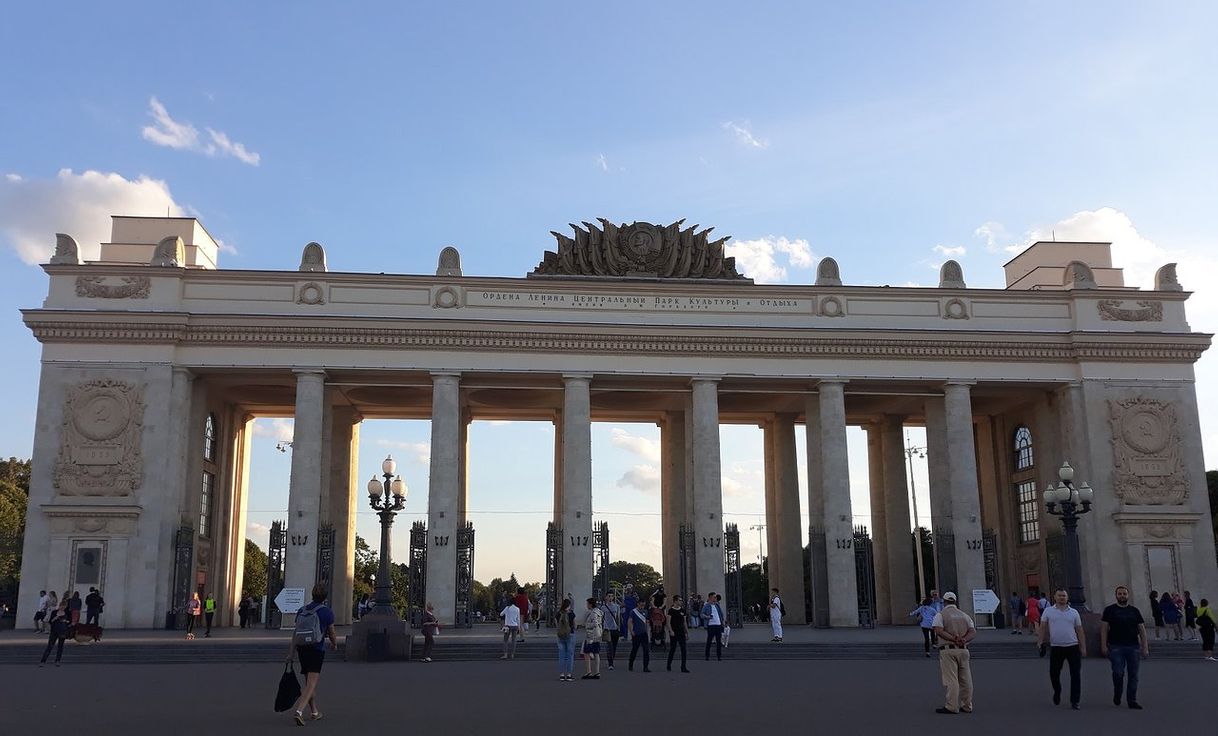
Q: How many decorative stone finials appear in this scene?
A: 8